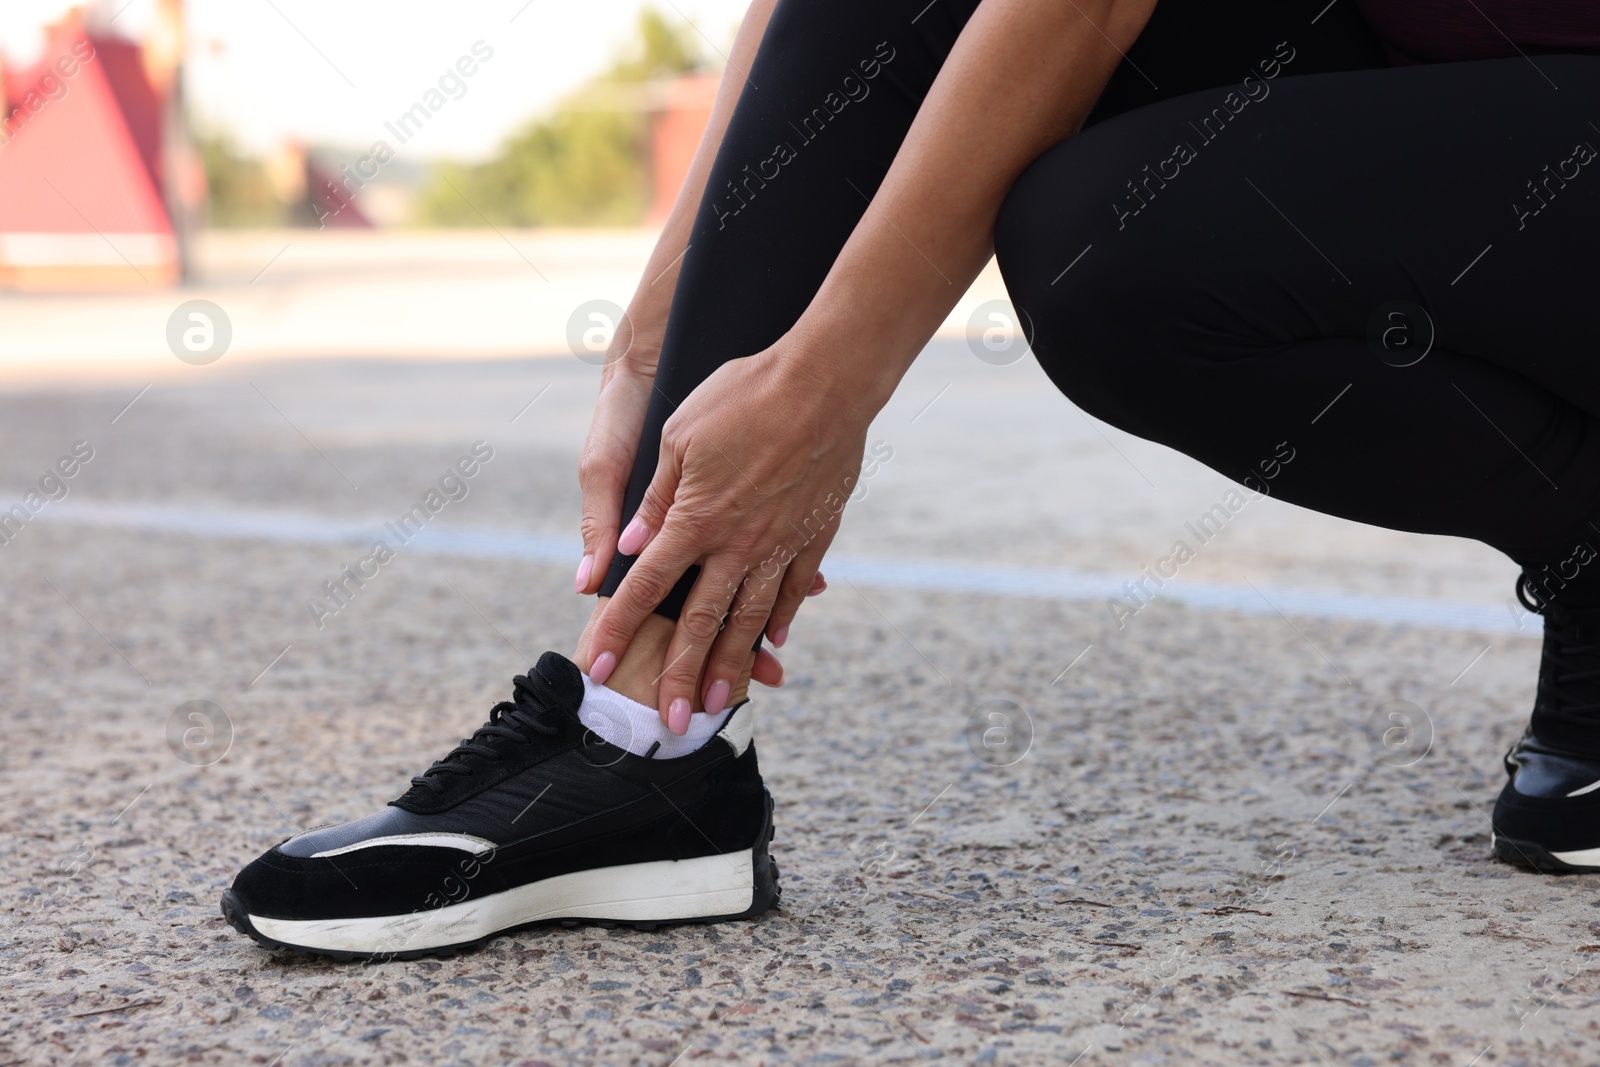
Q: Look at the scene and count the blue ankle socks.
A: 0